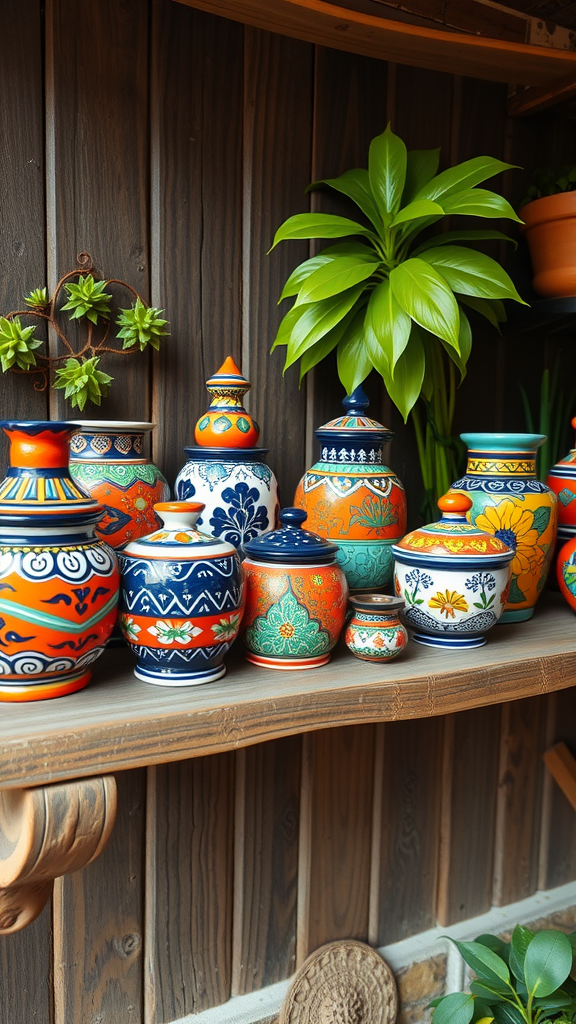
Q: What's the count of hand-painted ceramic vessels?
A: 11